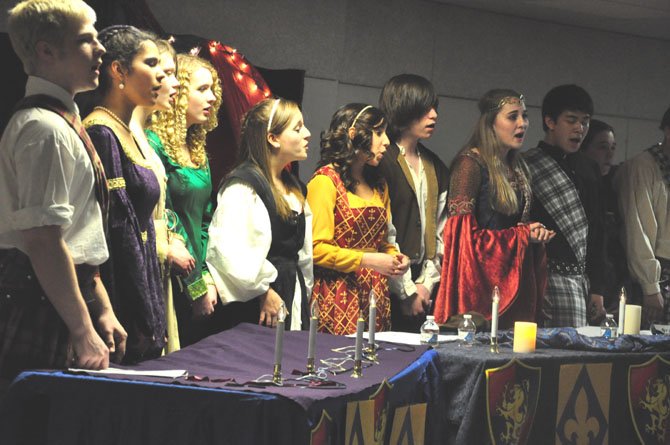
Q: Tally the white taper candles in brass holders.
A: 6